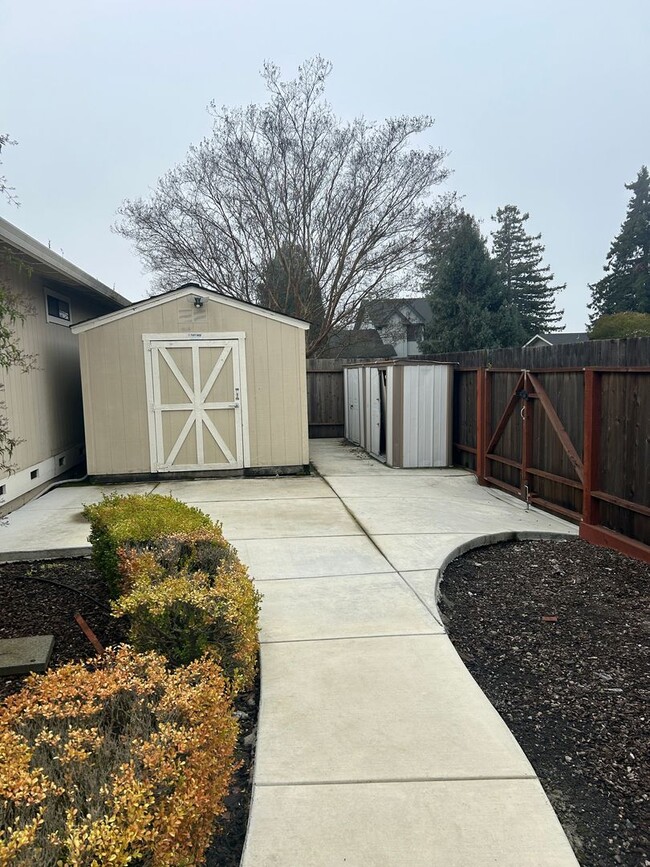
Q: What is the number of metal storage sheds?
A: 2